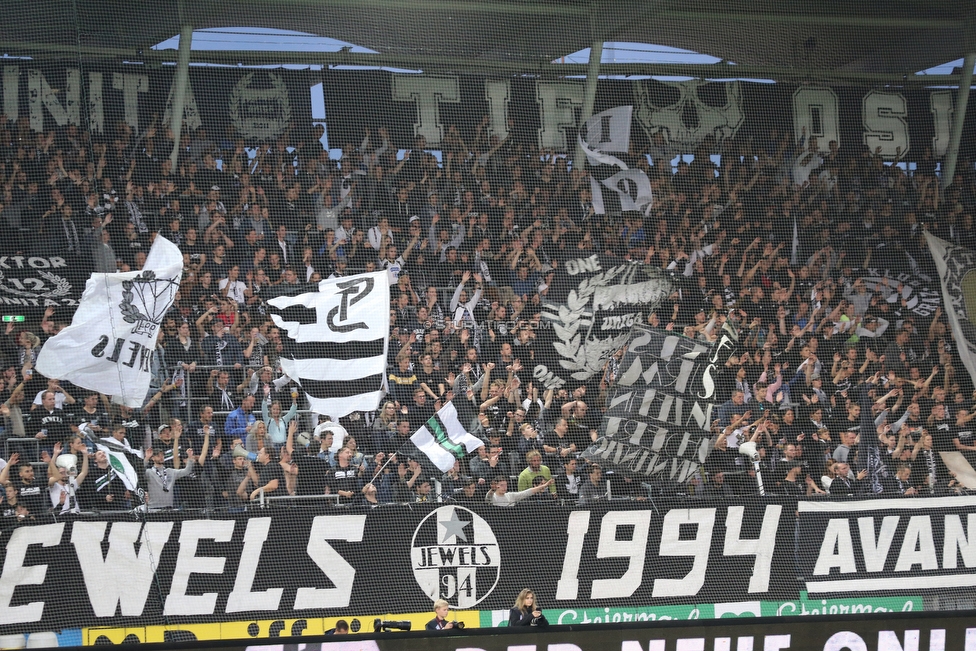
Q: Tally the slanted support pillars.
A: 3